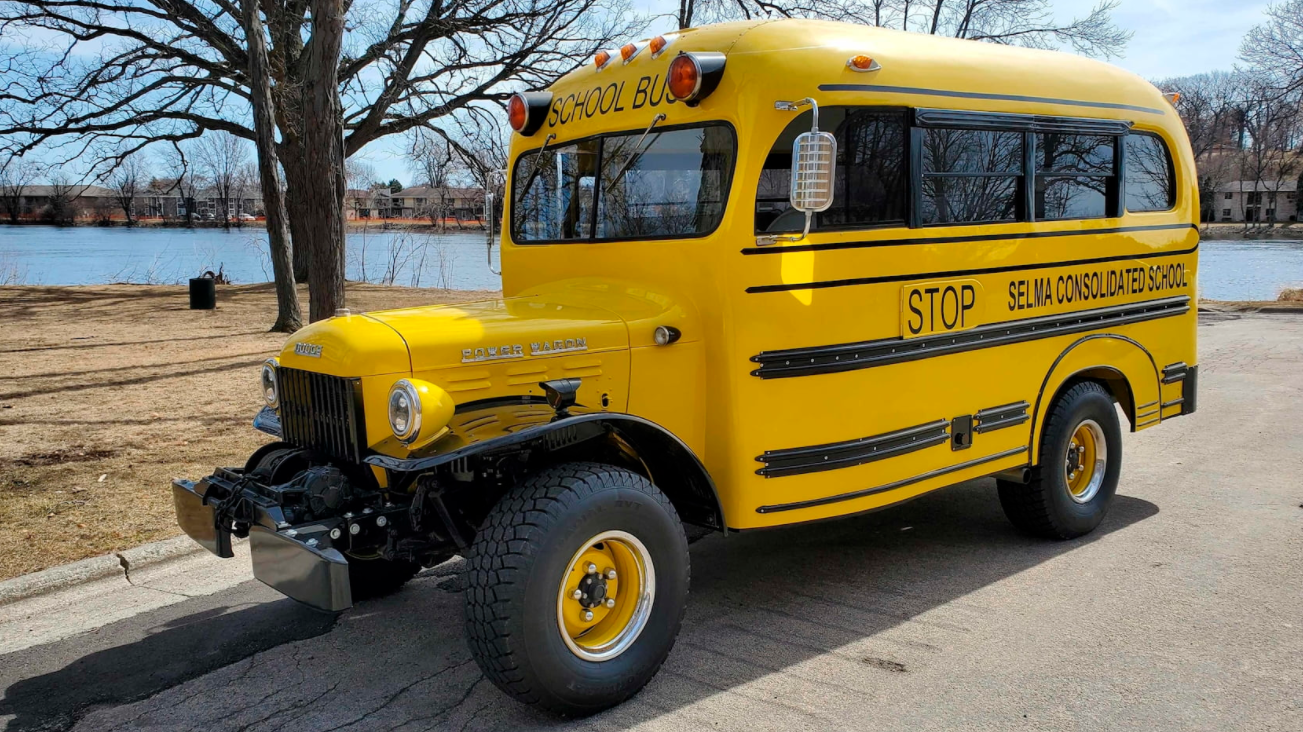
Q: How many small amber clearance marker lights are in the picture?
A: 5